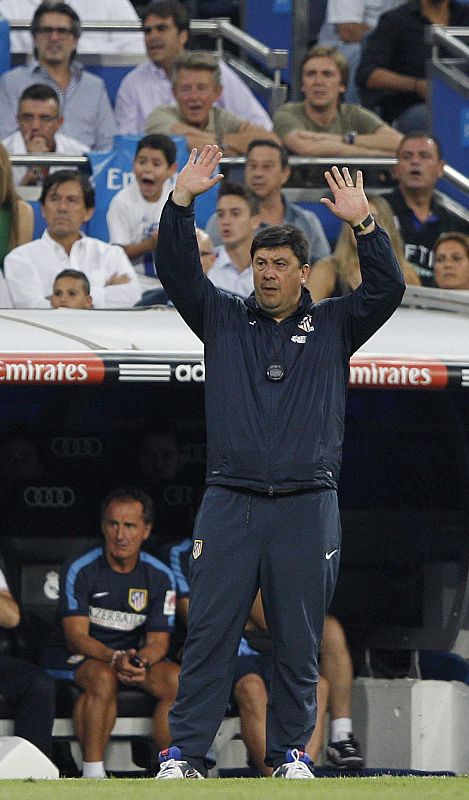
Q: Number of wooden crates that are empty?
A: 0